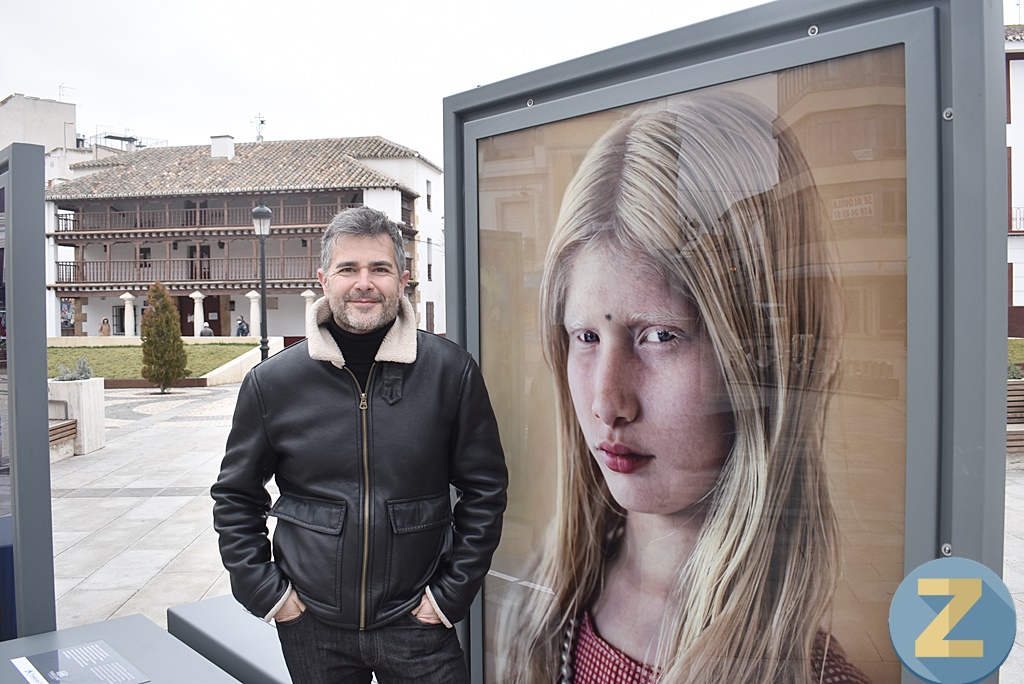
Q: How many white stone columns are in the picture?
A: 4